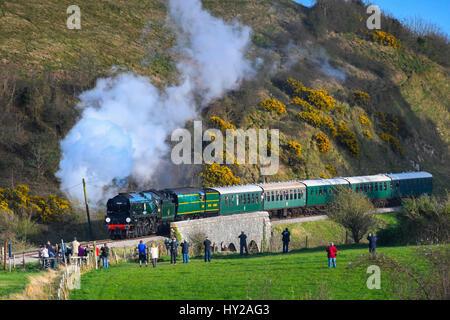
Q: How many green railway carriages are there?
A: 5